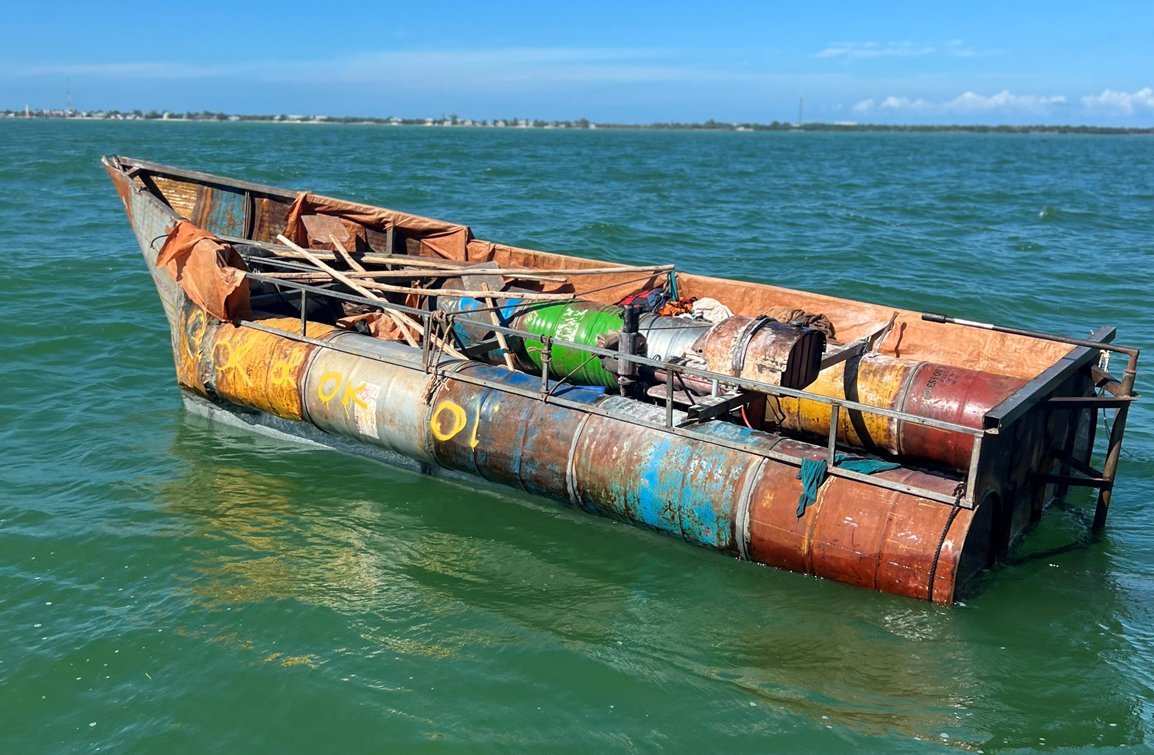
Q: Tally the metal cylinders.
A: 11